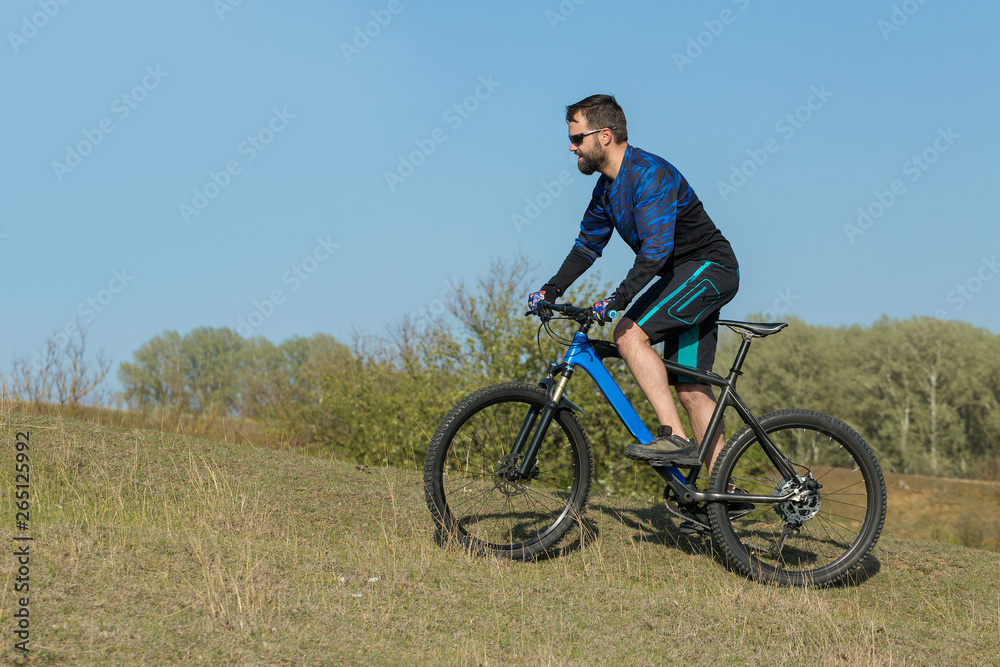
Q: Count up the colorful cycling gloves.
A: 2